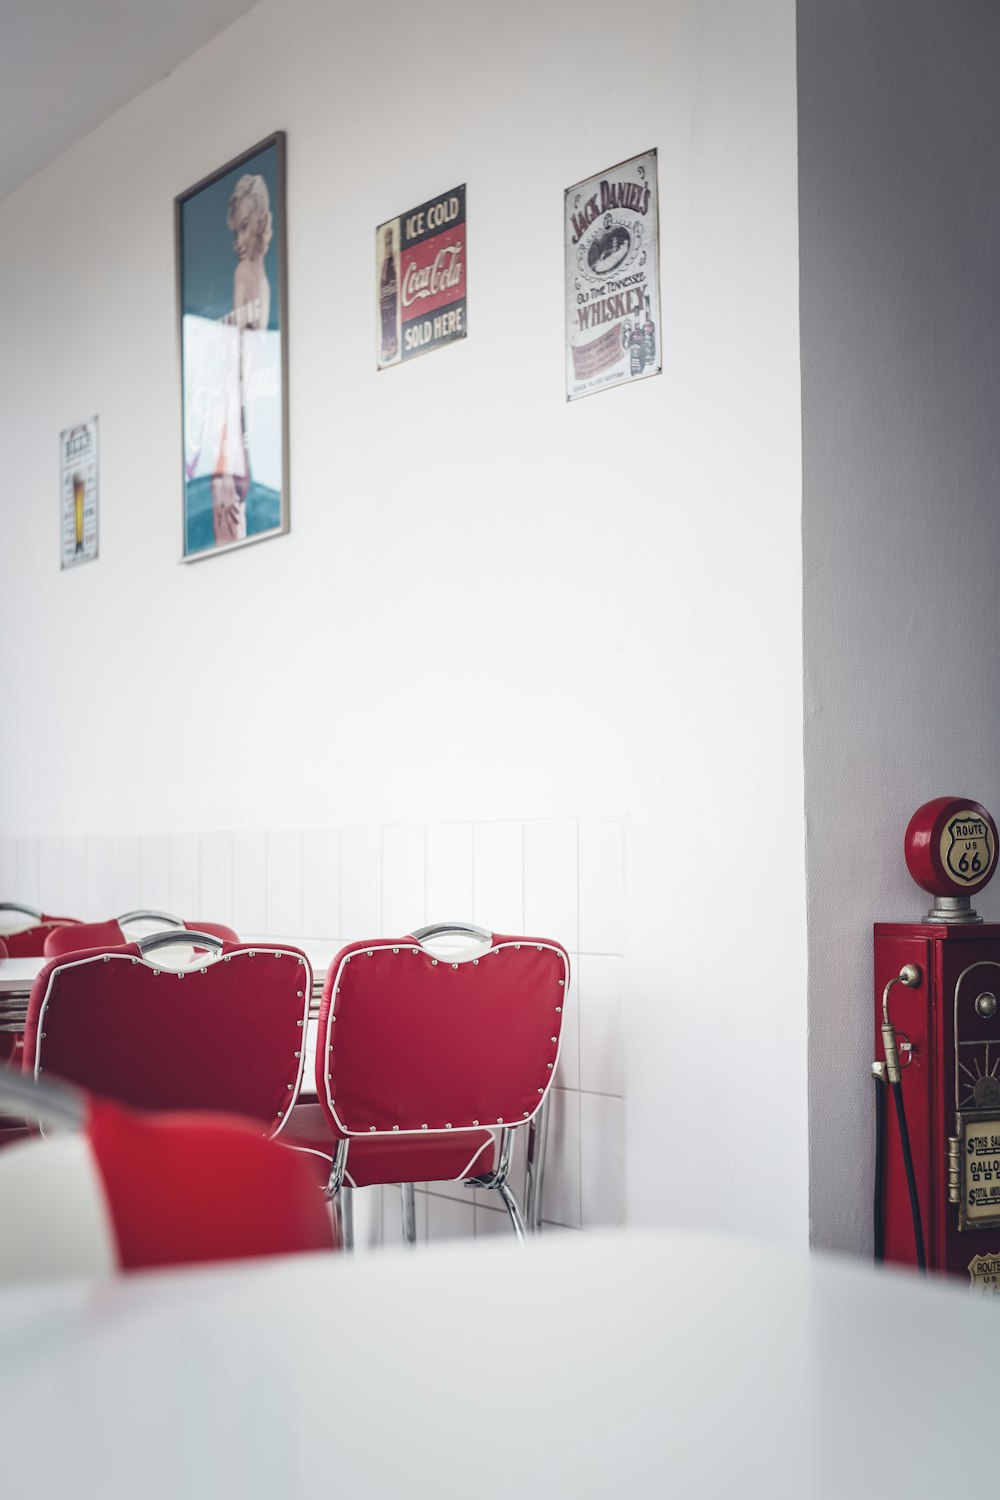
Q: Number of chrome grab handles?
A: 5